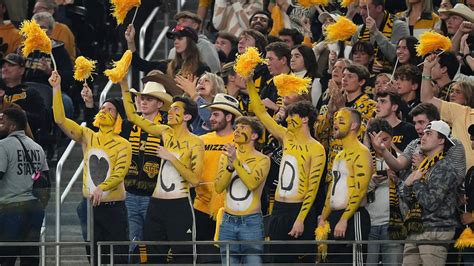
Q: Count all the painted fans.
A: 5